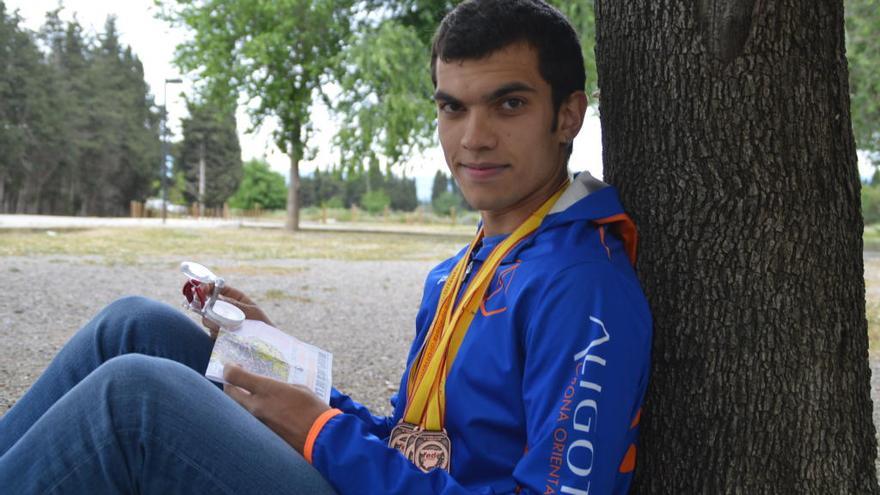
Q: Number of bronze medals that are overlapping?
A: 3